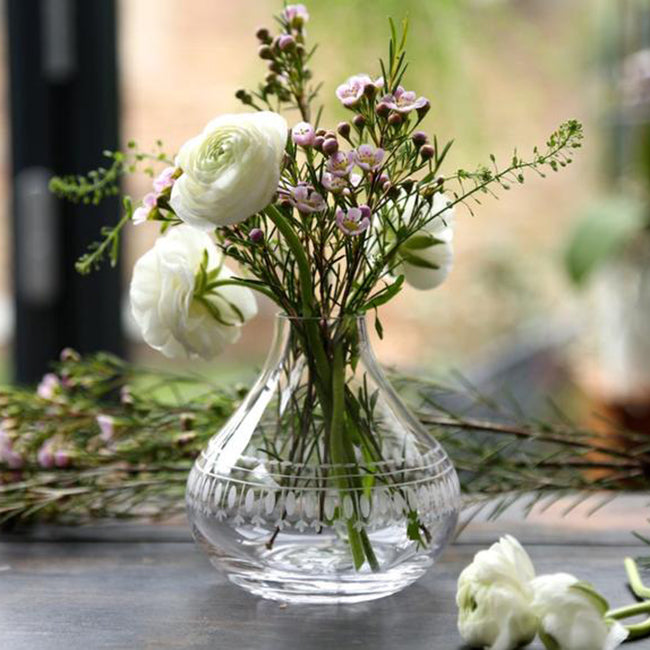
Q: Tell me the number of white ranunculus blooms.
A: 5